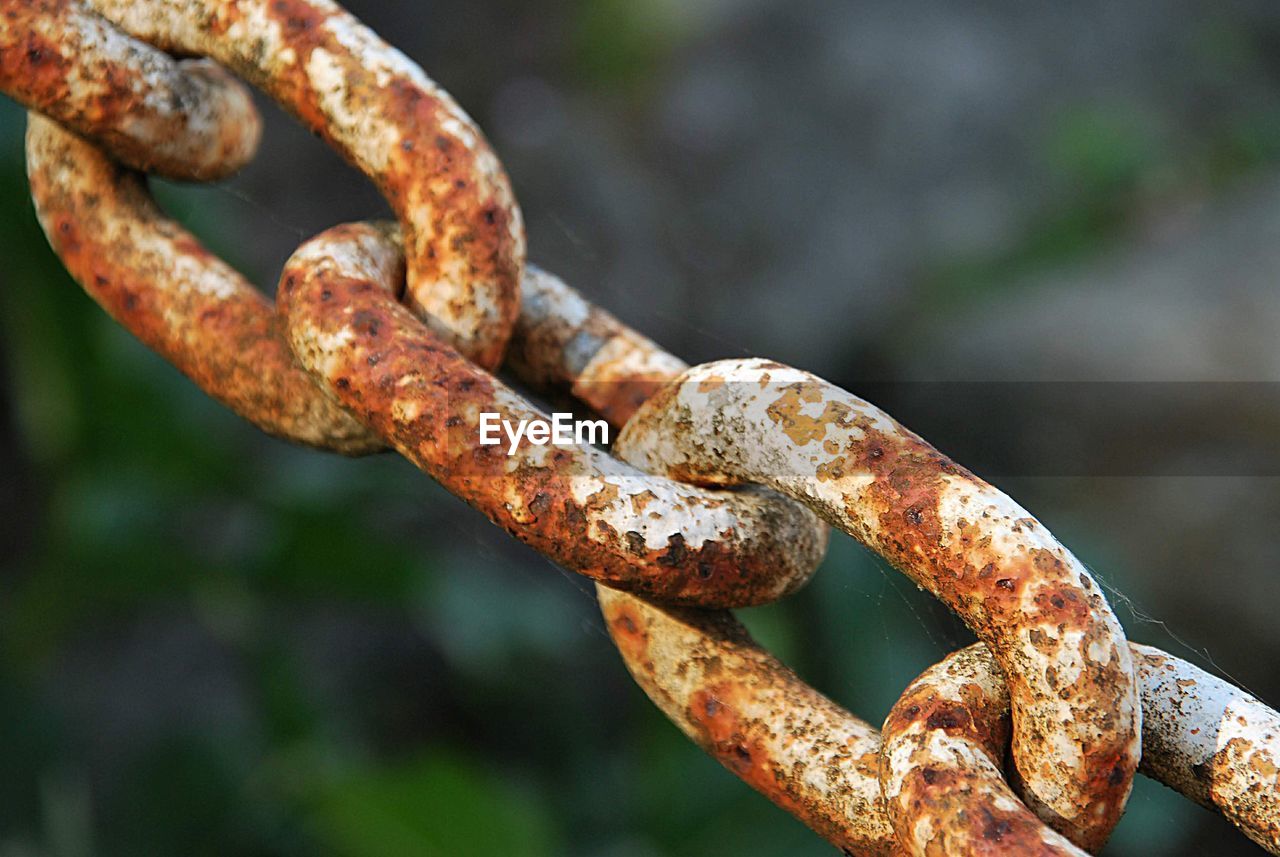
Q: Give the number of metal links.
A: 5